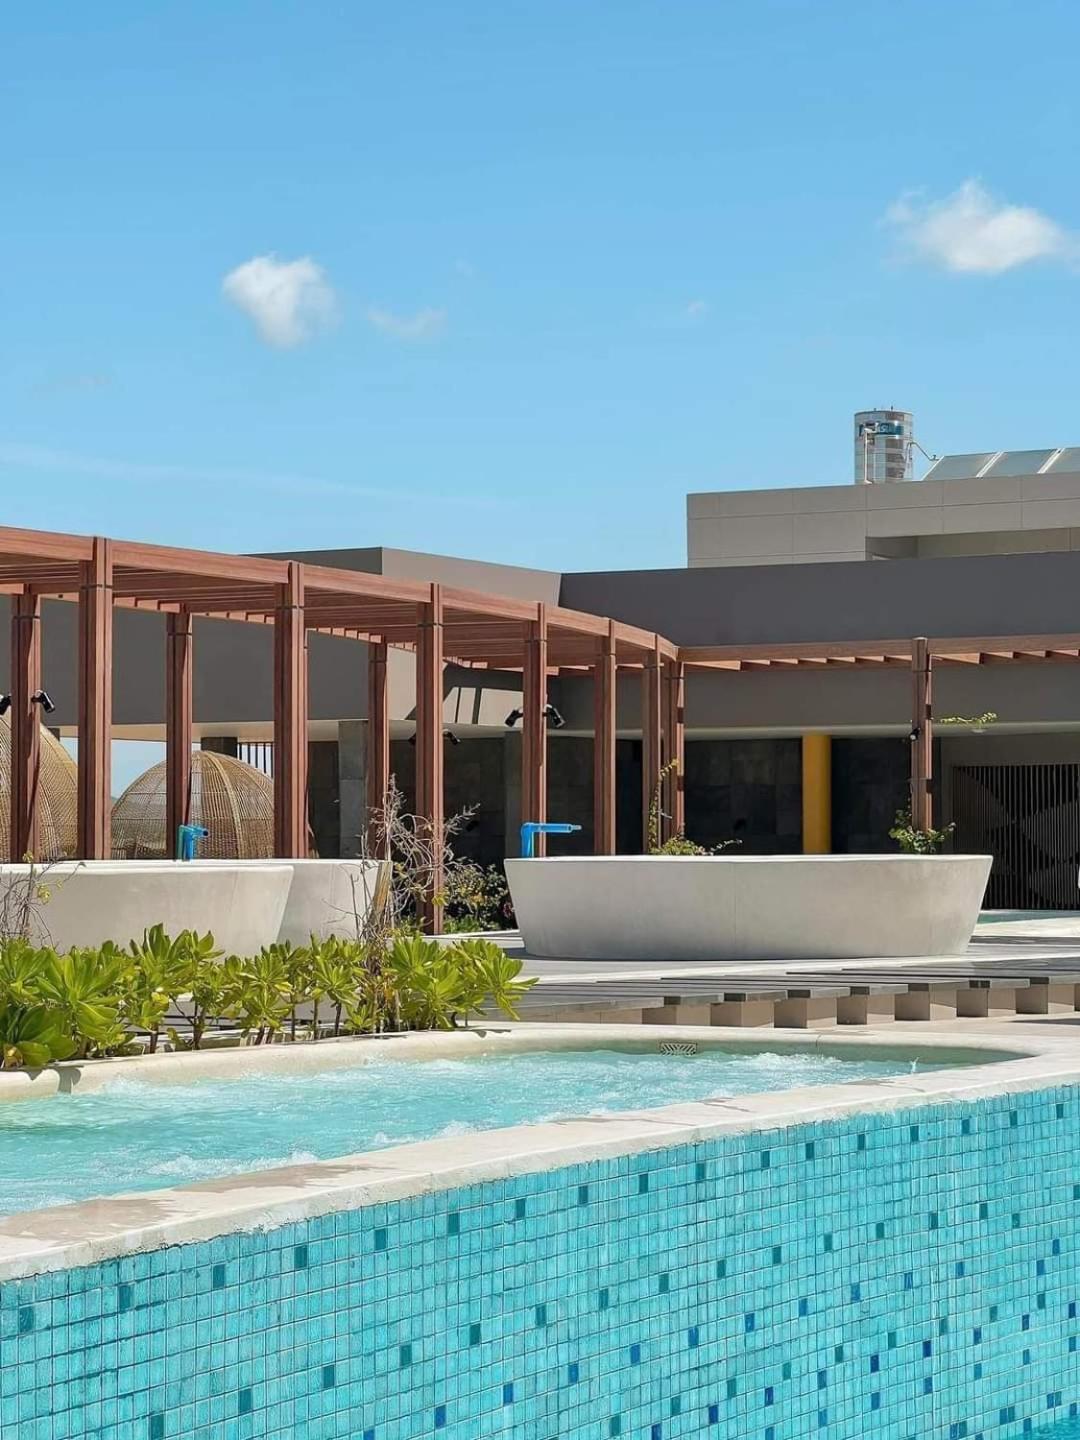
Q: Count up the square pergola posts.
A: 11